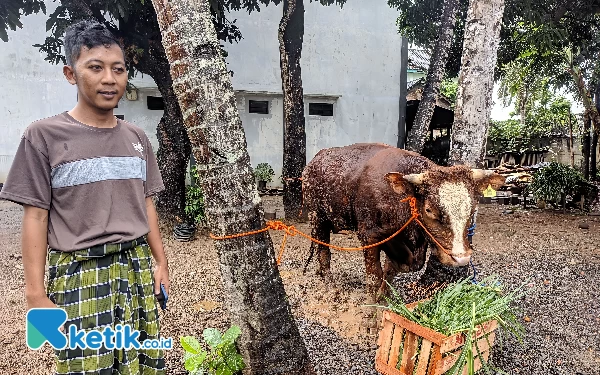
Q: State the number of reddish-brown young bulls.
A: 1